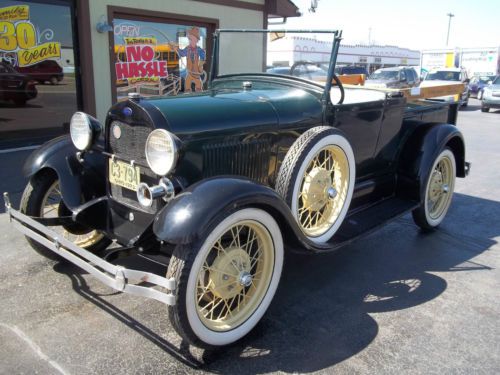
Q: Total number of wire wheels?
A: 4